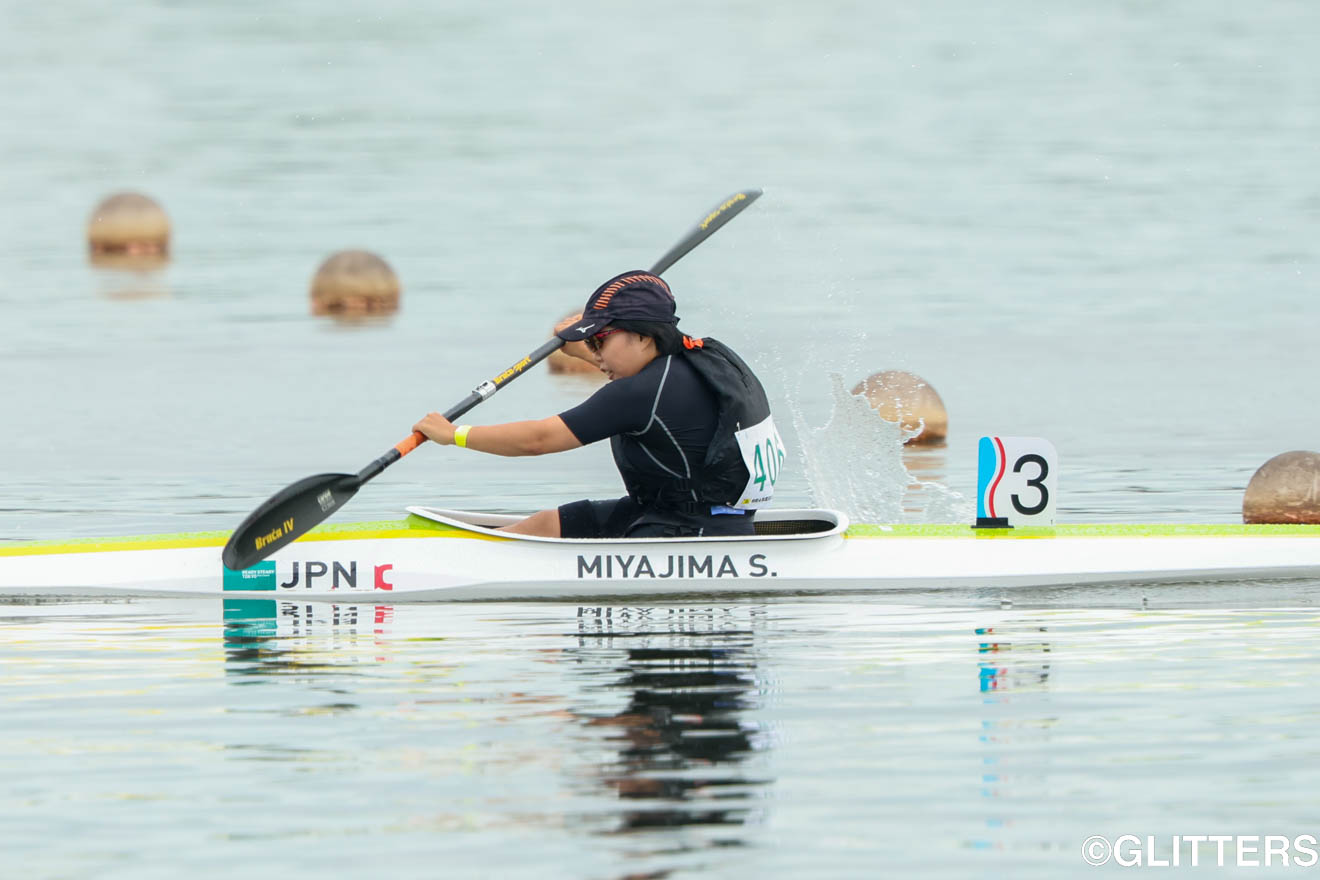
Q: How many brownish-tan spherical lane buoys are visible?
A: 5